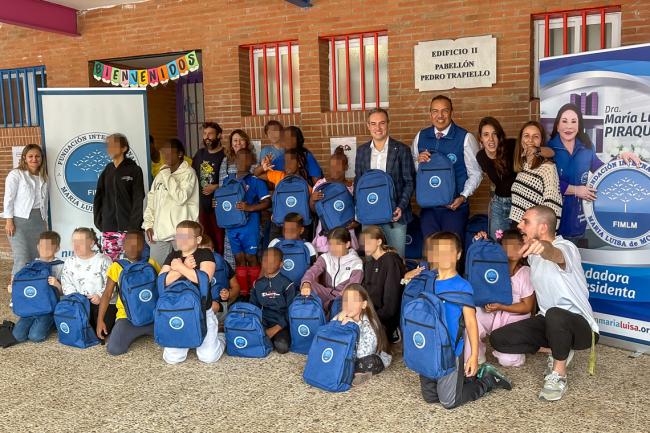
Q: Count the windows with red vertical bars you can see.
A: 3